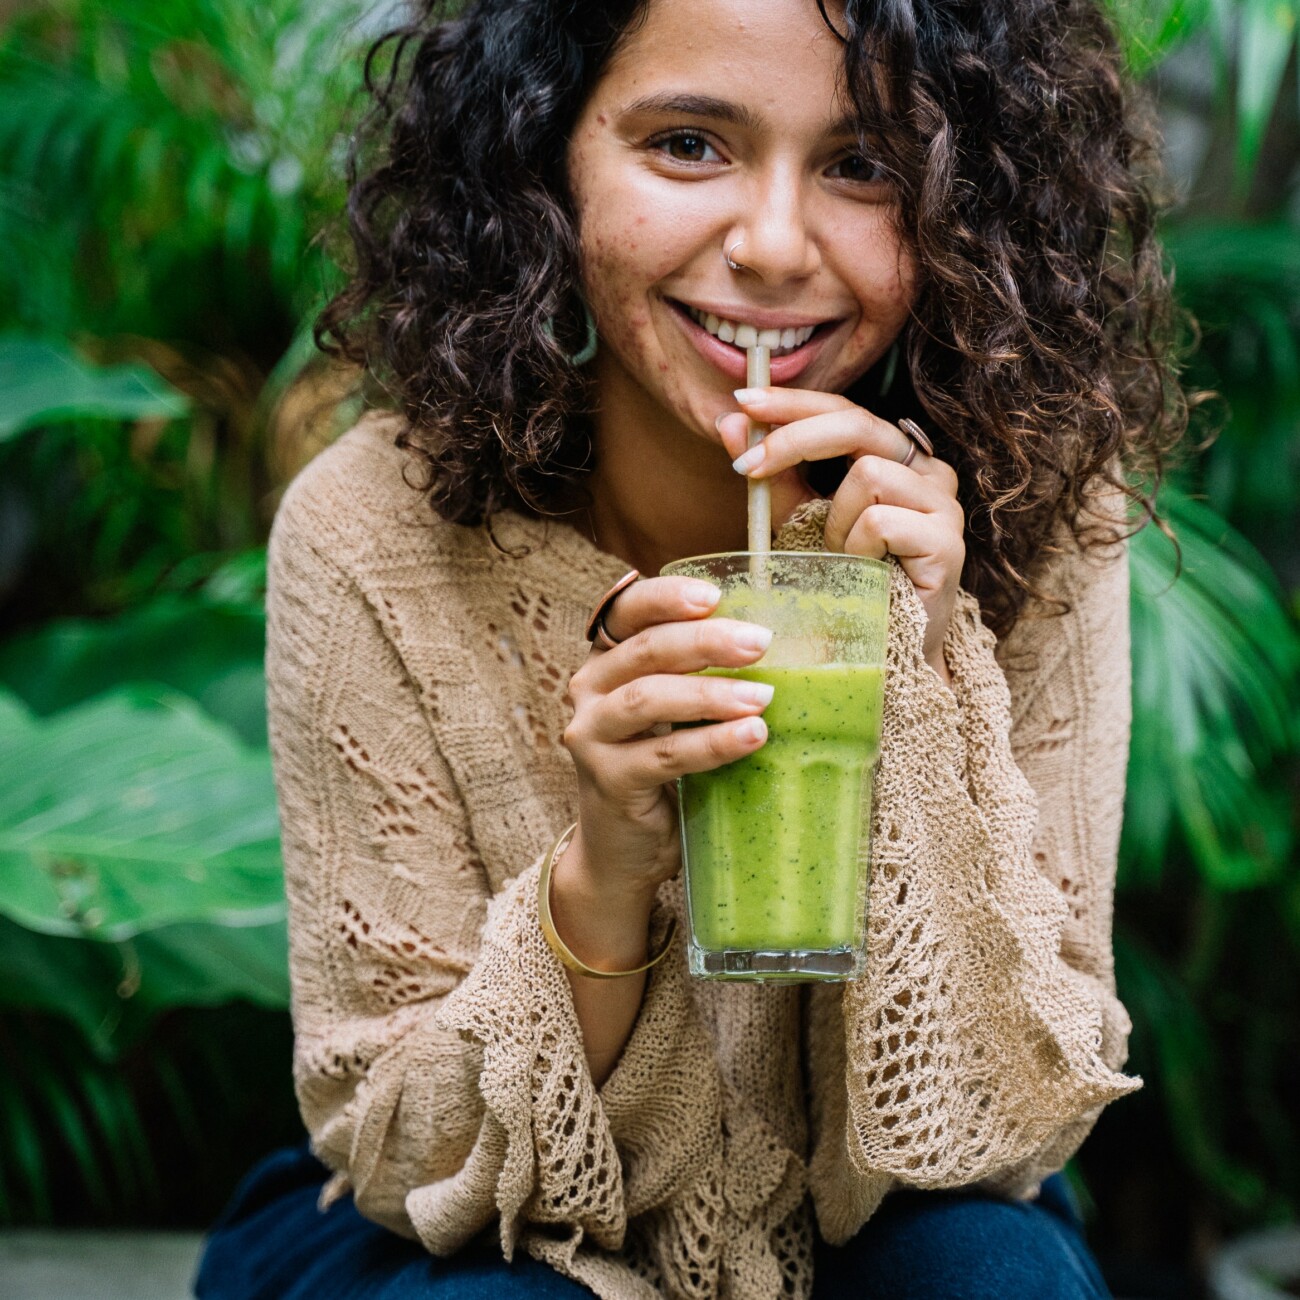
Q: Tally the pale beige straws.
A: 1